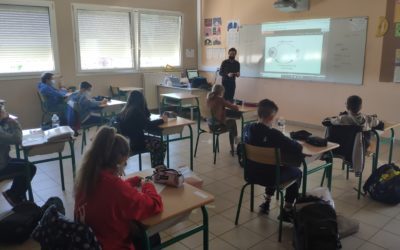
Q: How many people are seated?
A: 8